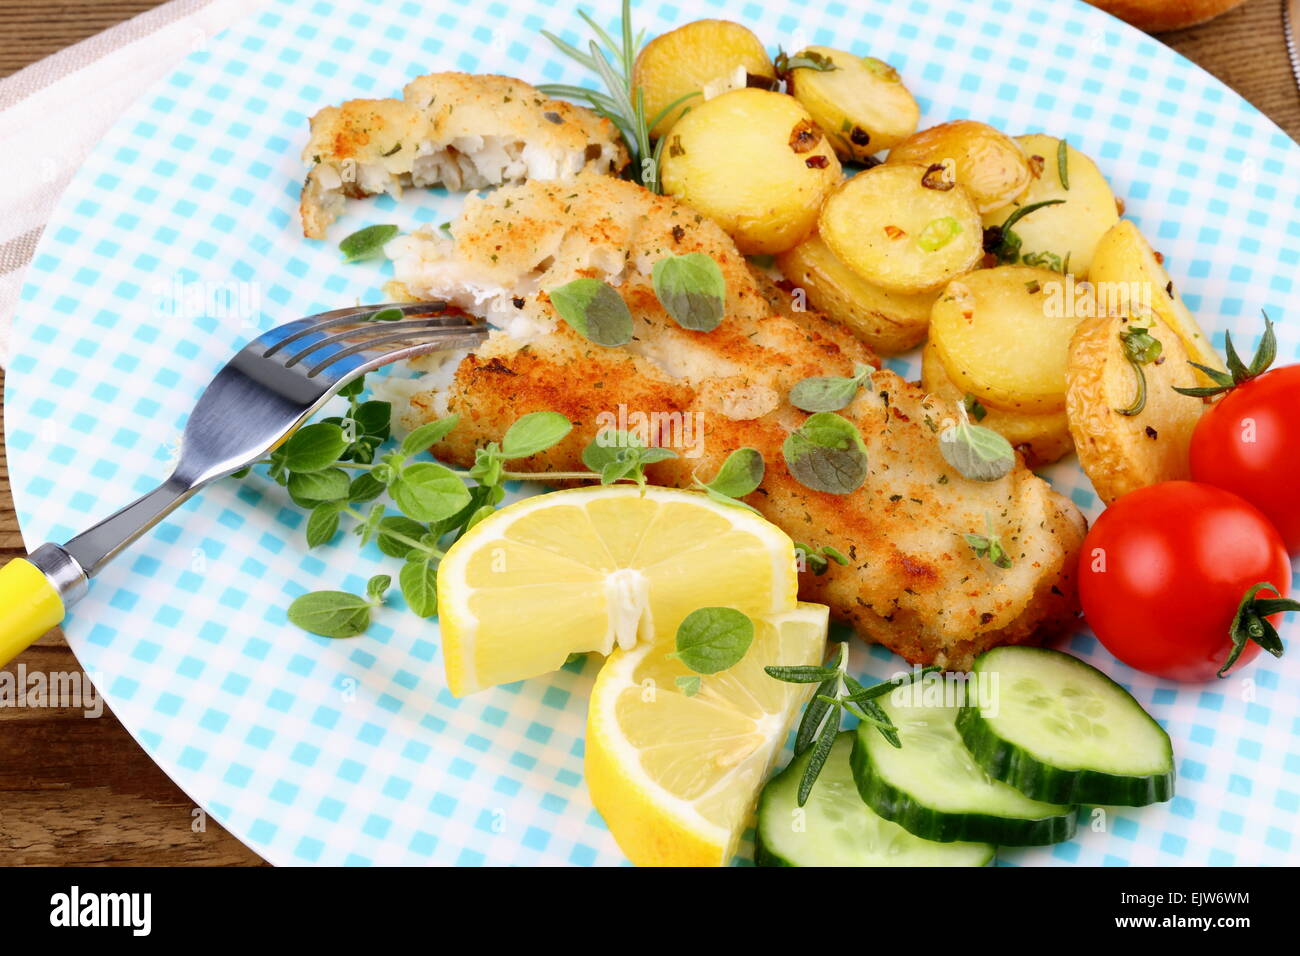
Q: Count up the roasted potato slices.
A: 11